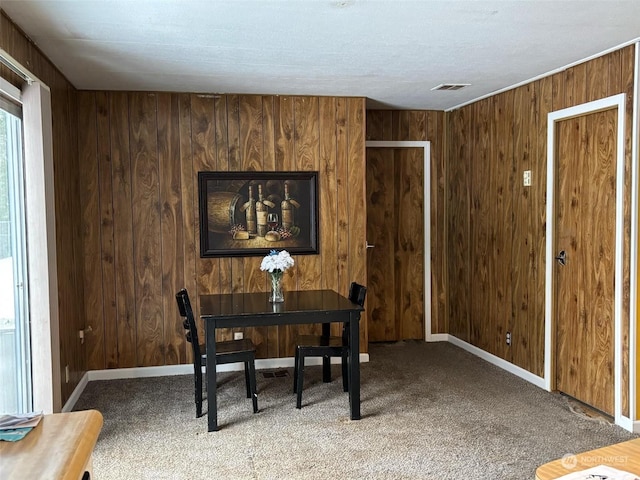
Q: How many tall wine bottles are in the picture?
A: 3